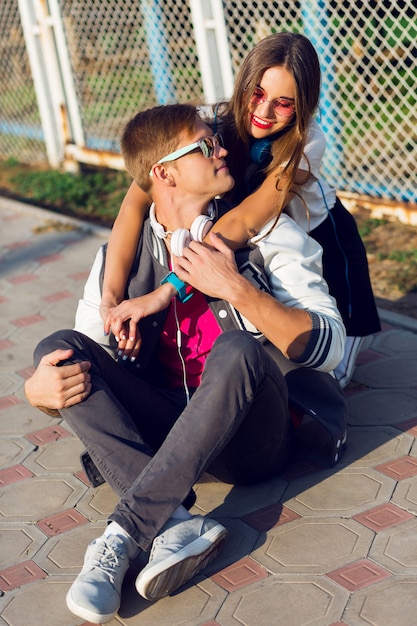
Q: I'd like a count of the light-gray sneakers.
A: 2